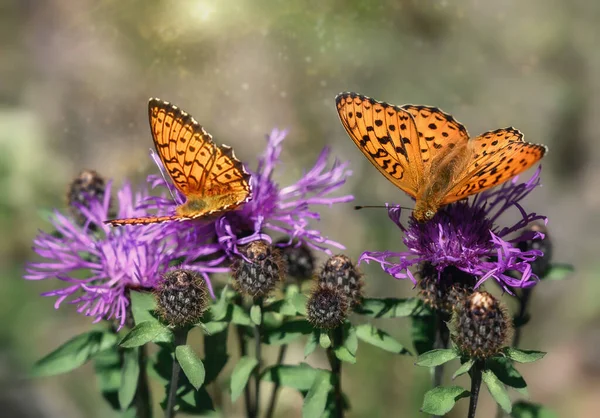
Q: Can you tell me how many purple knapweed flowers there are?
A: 3